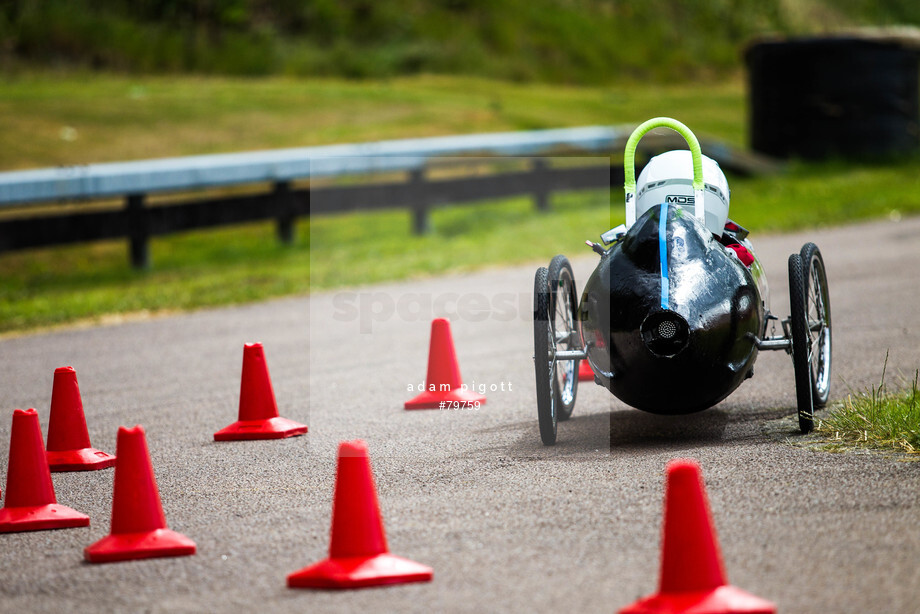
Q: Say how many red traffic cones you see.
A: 8